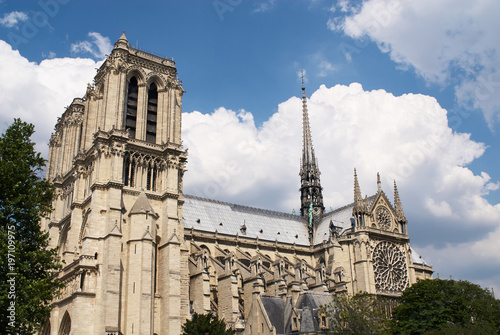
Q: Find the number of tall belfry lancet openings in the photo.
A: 2